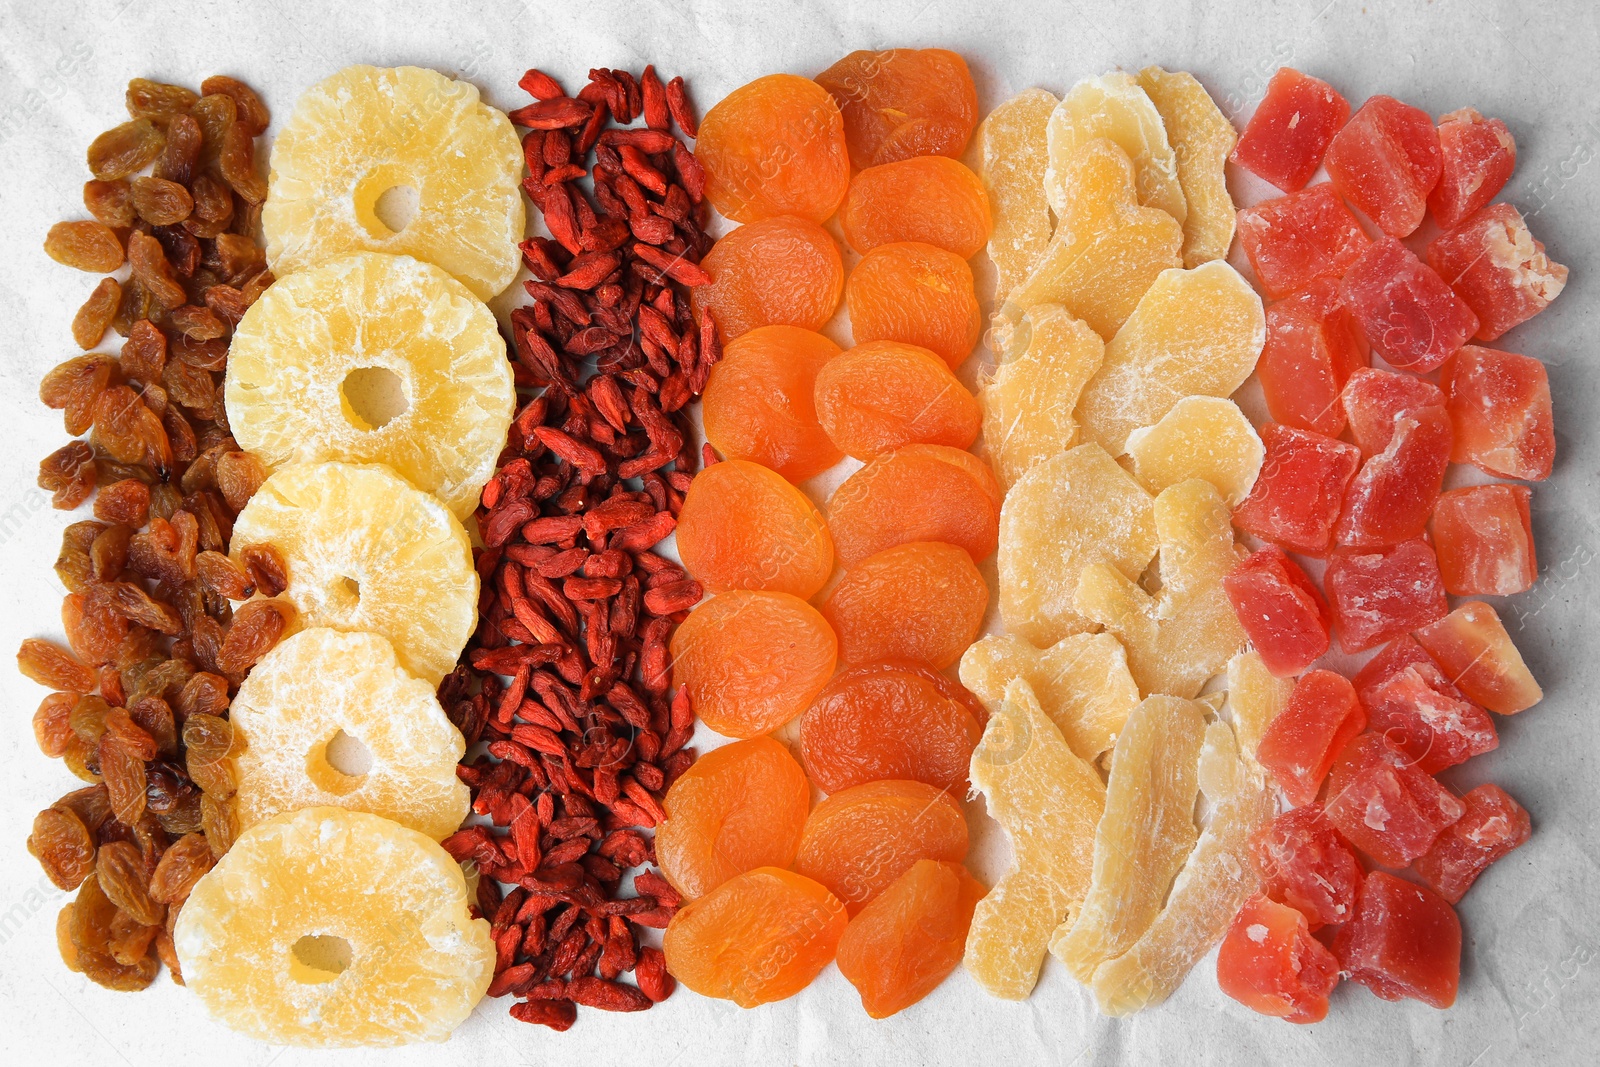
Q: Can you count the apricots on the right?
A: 9